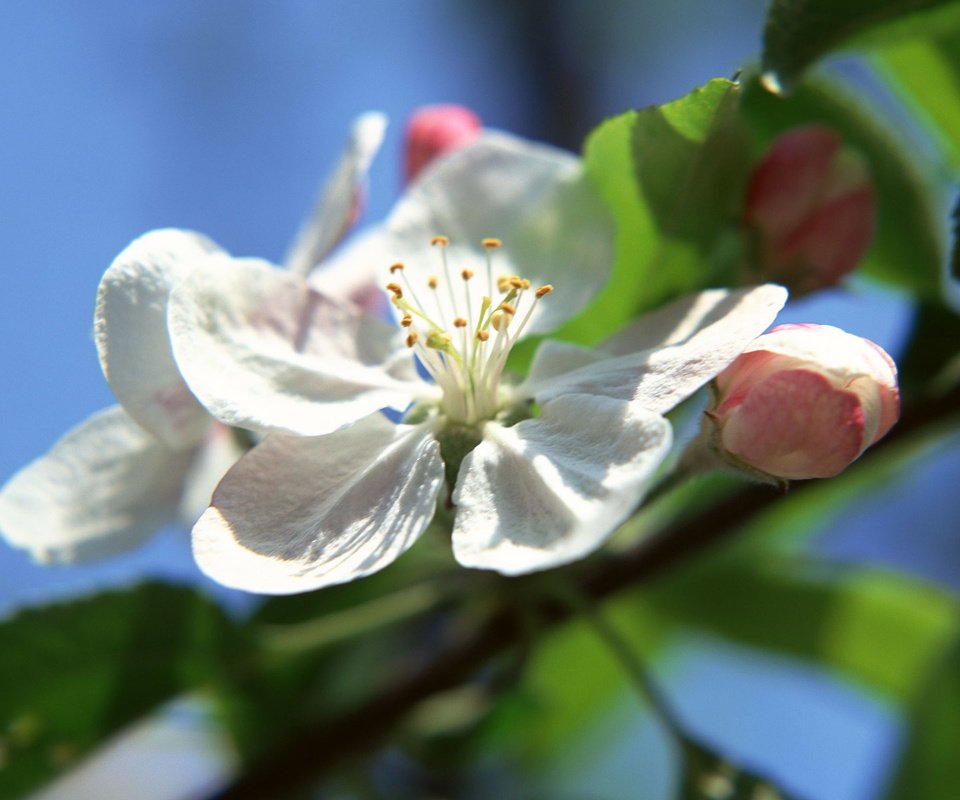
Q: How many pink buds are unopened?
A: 3